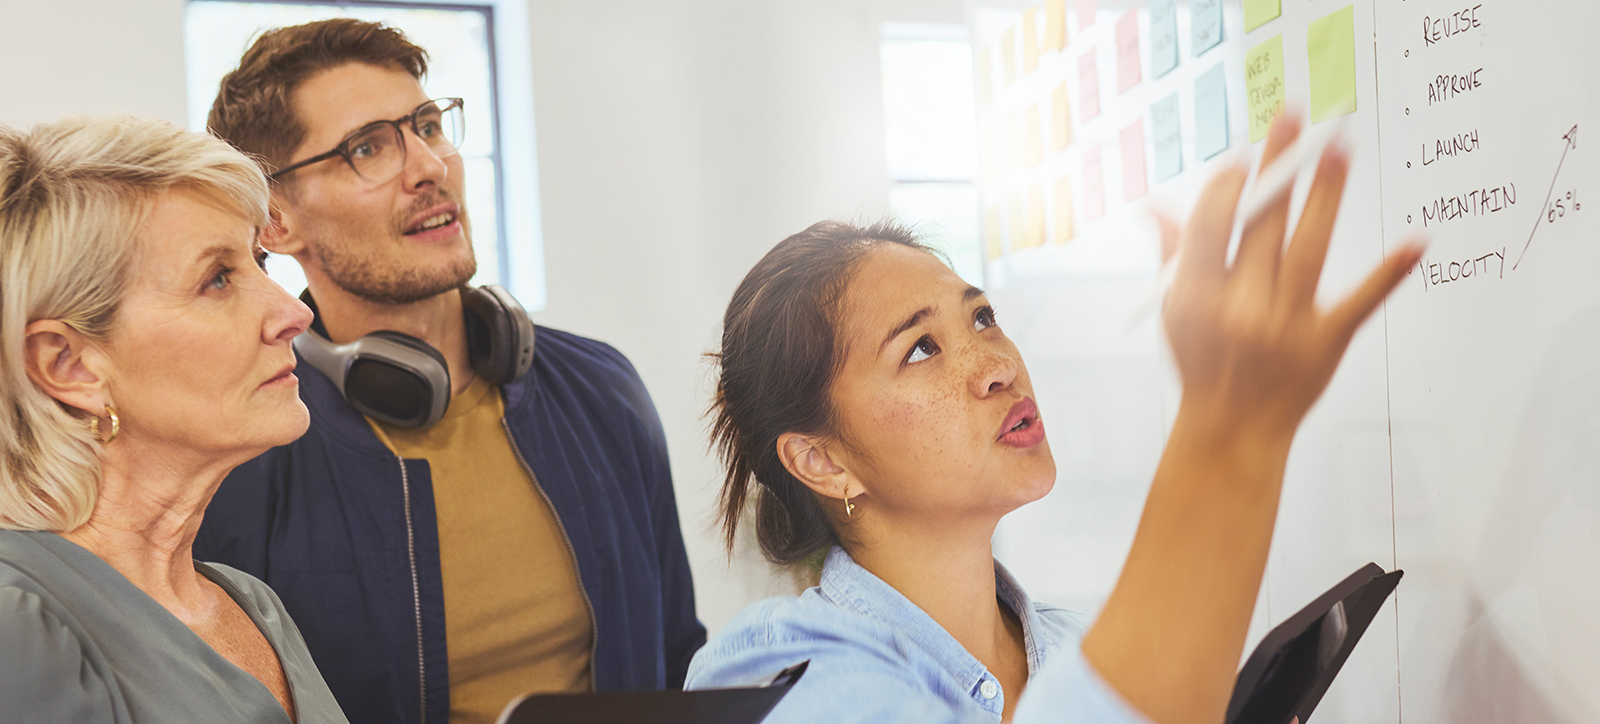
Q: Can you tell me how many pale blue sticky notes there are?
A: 4